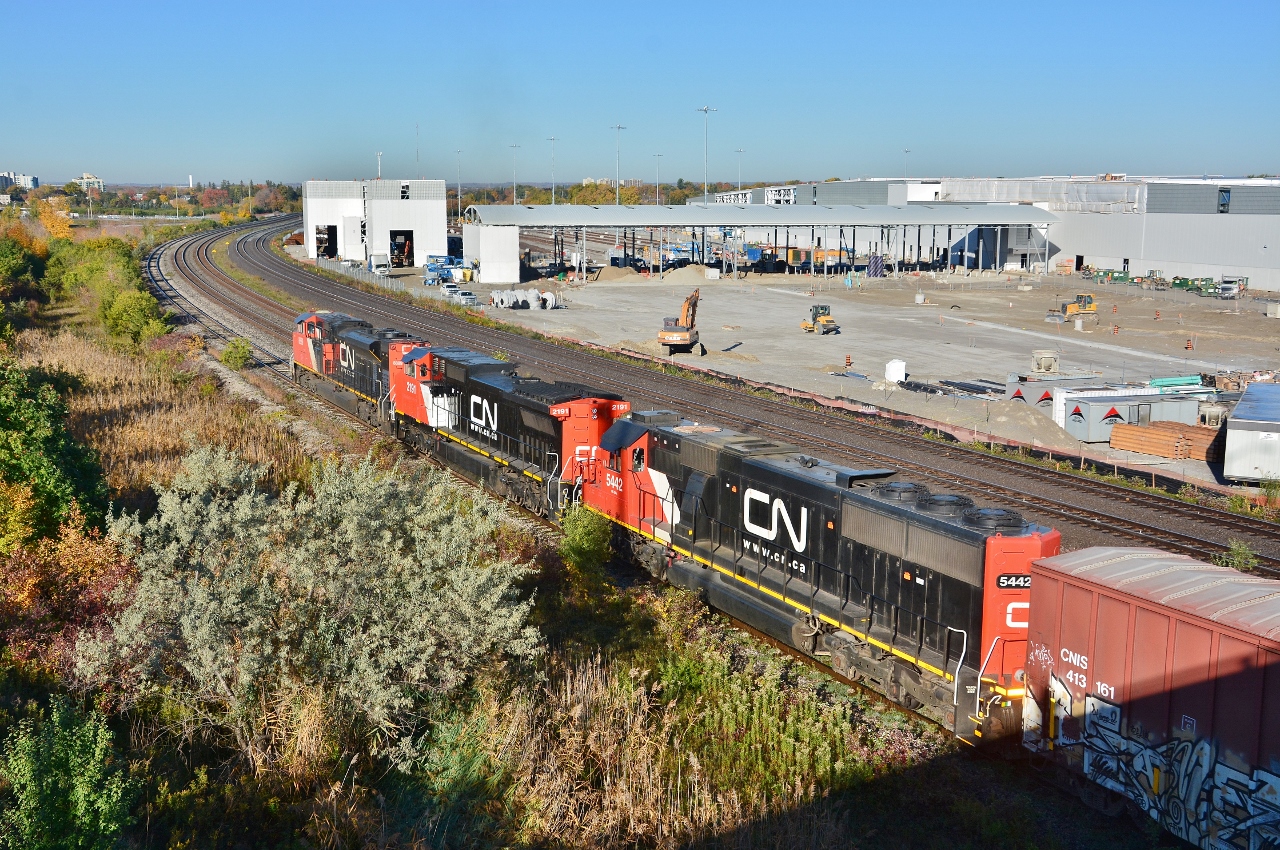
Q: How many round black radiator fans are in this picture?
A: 3